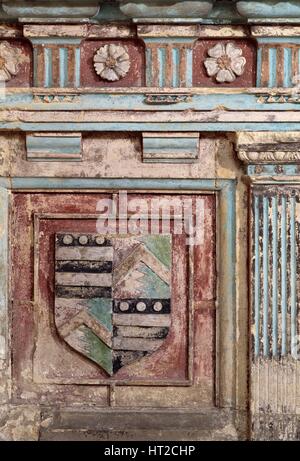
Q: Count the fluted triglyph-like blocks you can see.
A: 3